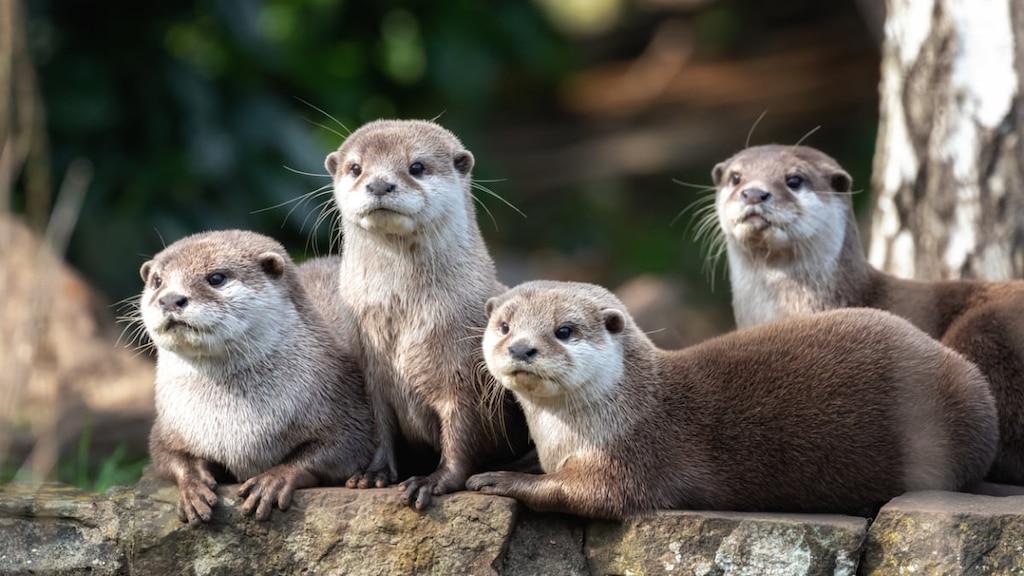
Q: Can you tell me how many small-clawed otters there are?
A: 4